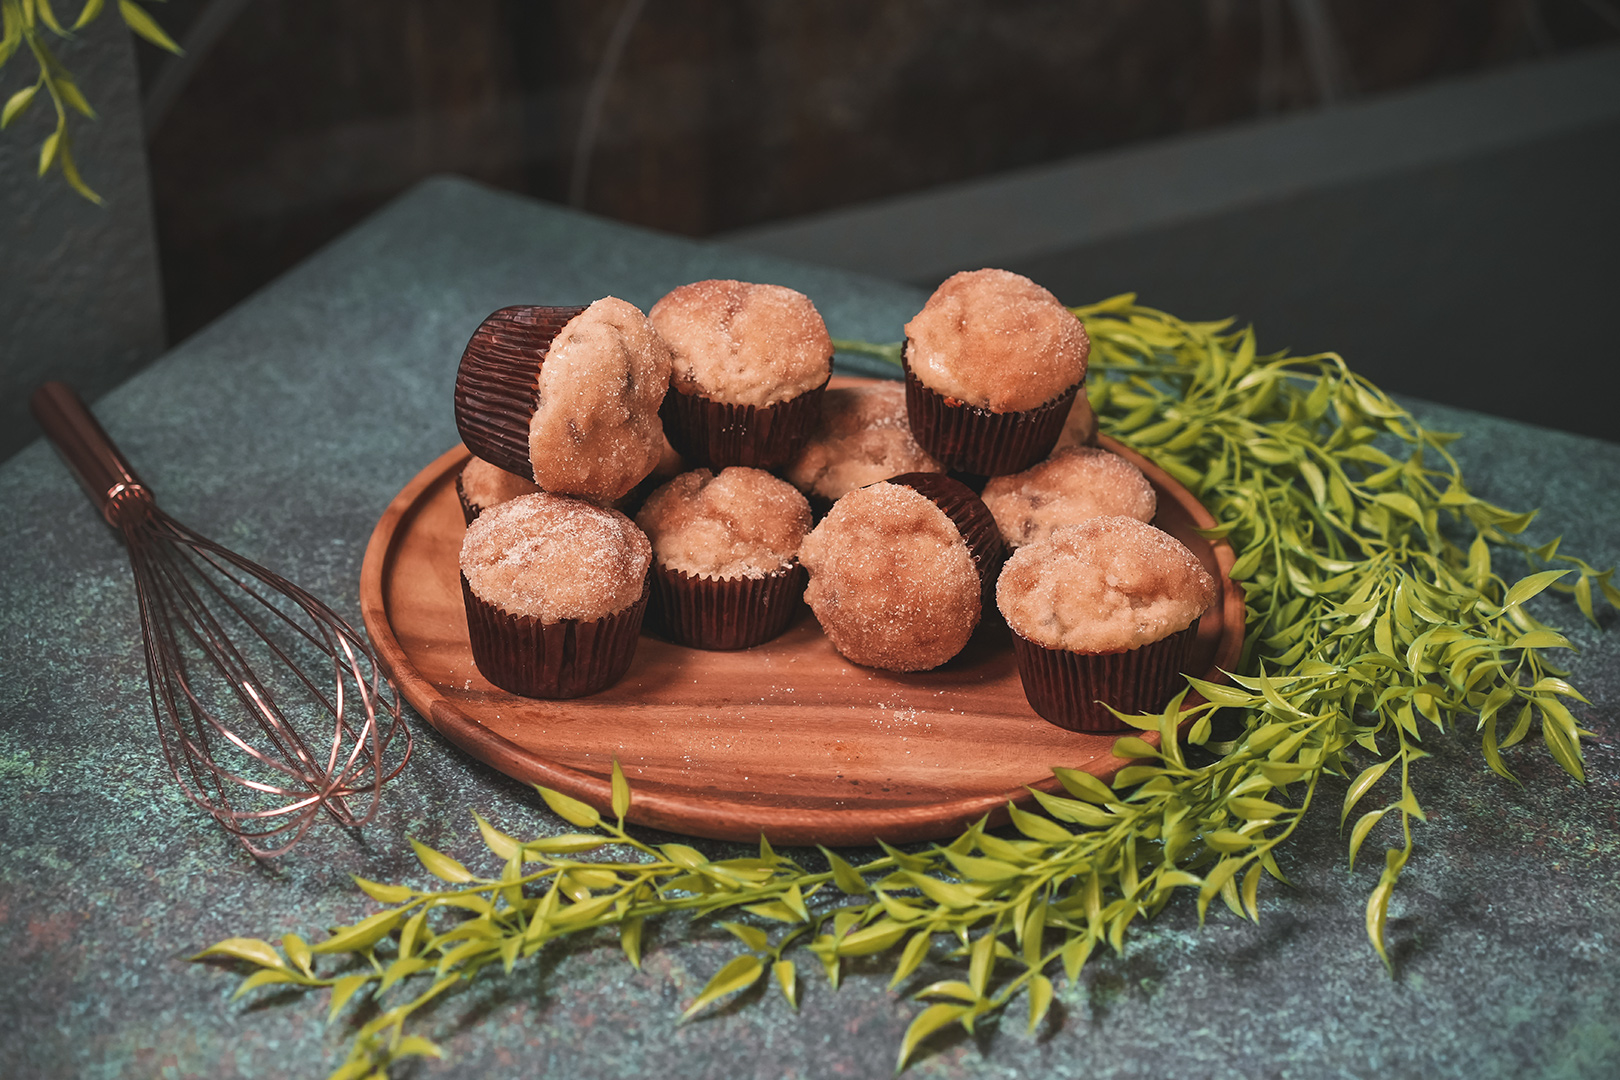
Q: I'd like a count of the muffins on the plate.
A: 11